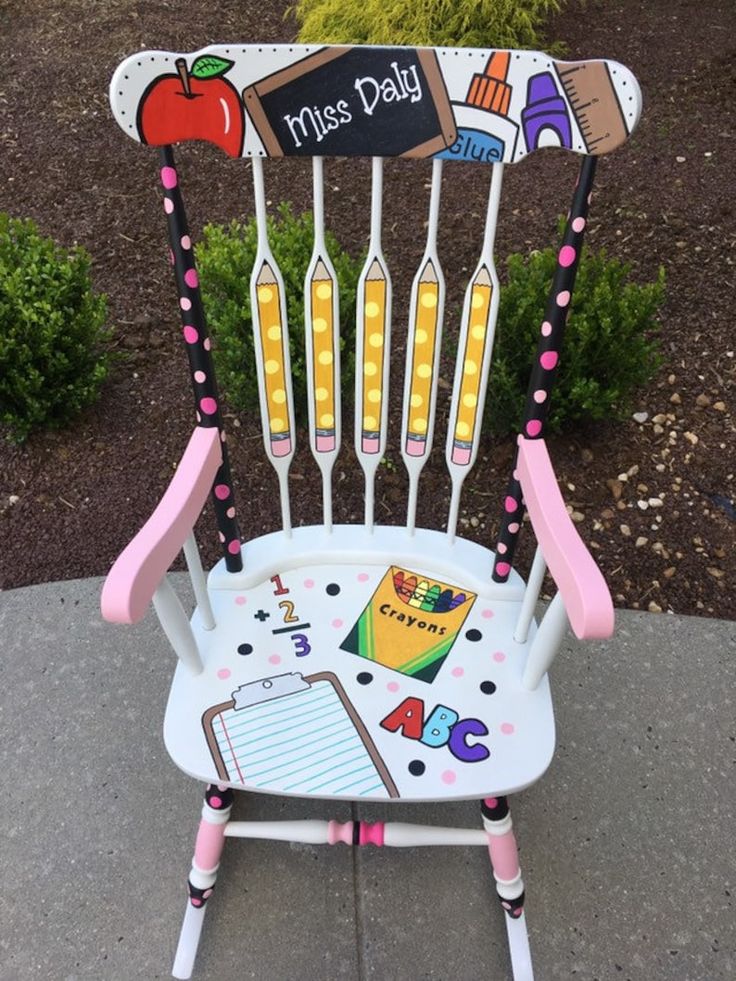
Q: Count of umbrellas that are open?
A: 0